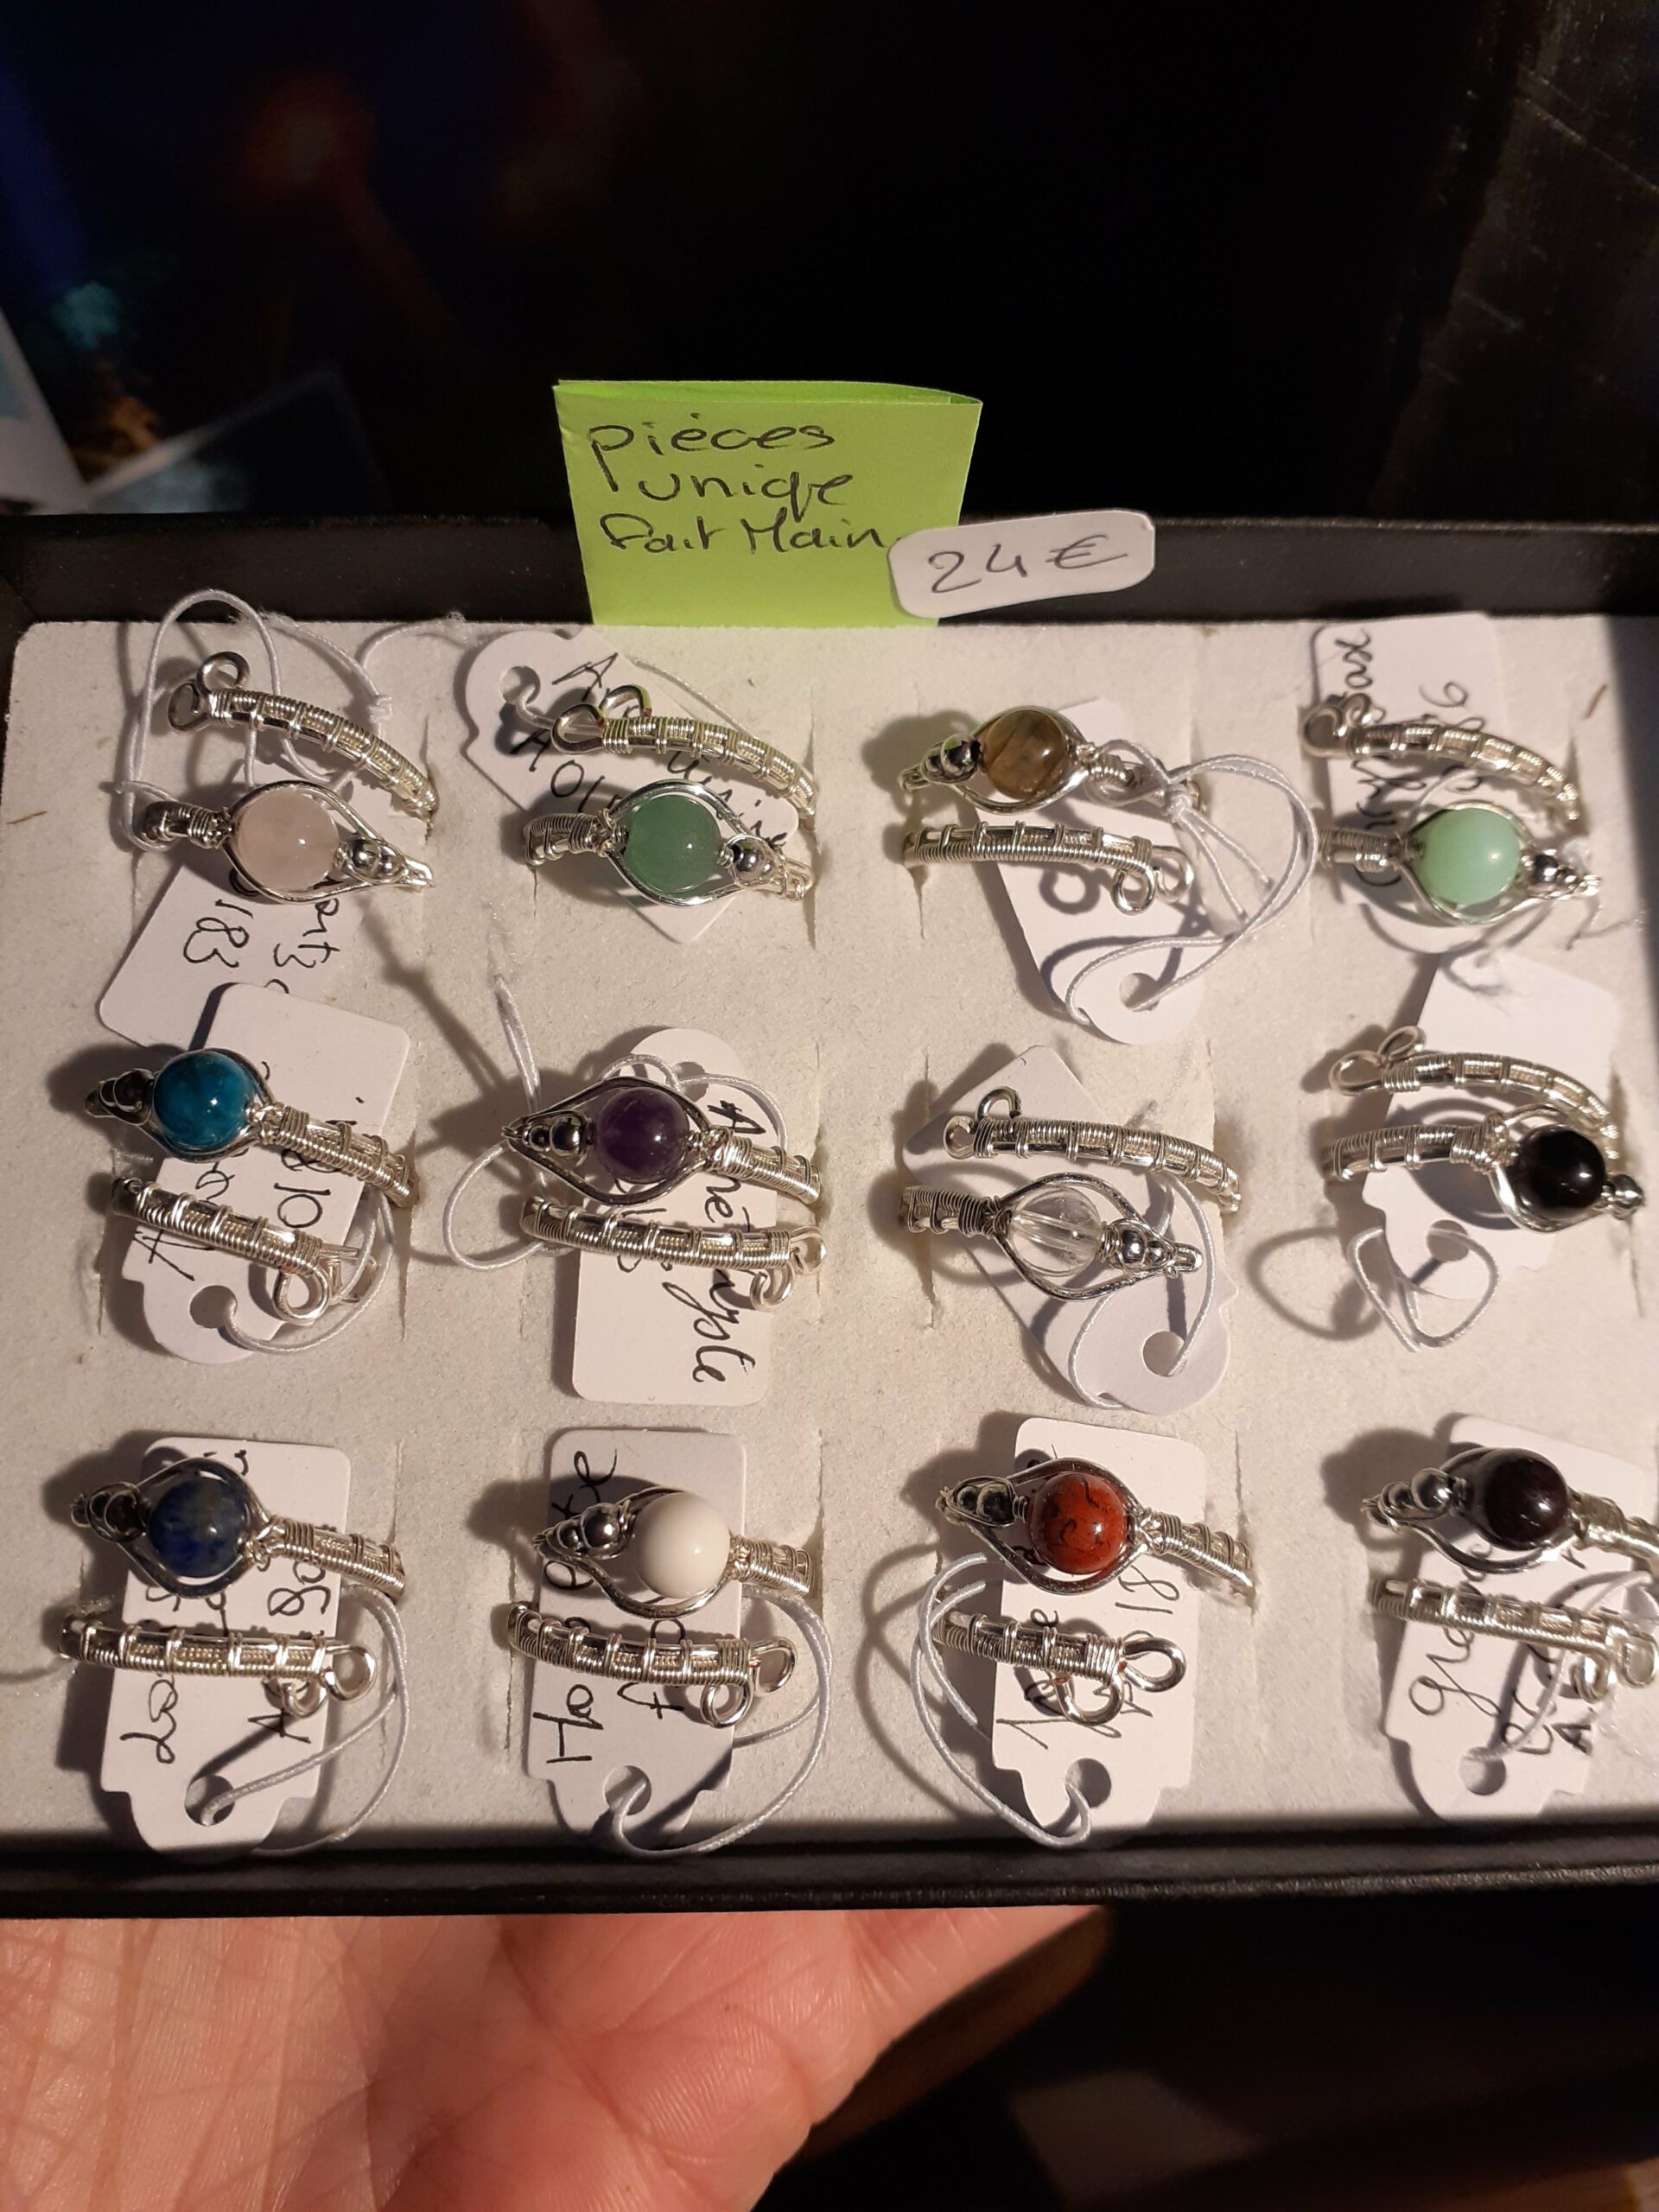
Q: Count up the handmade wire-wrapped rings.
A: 12